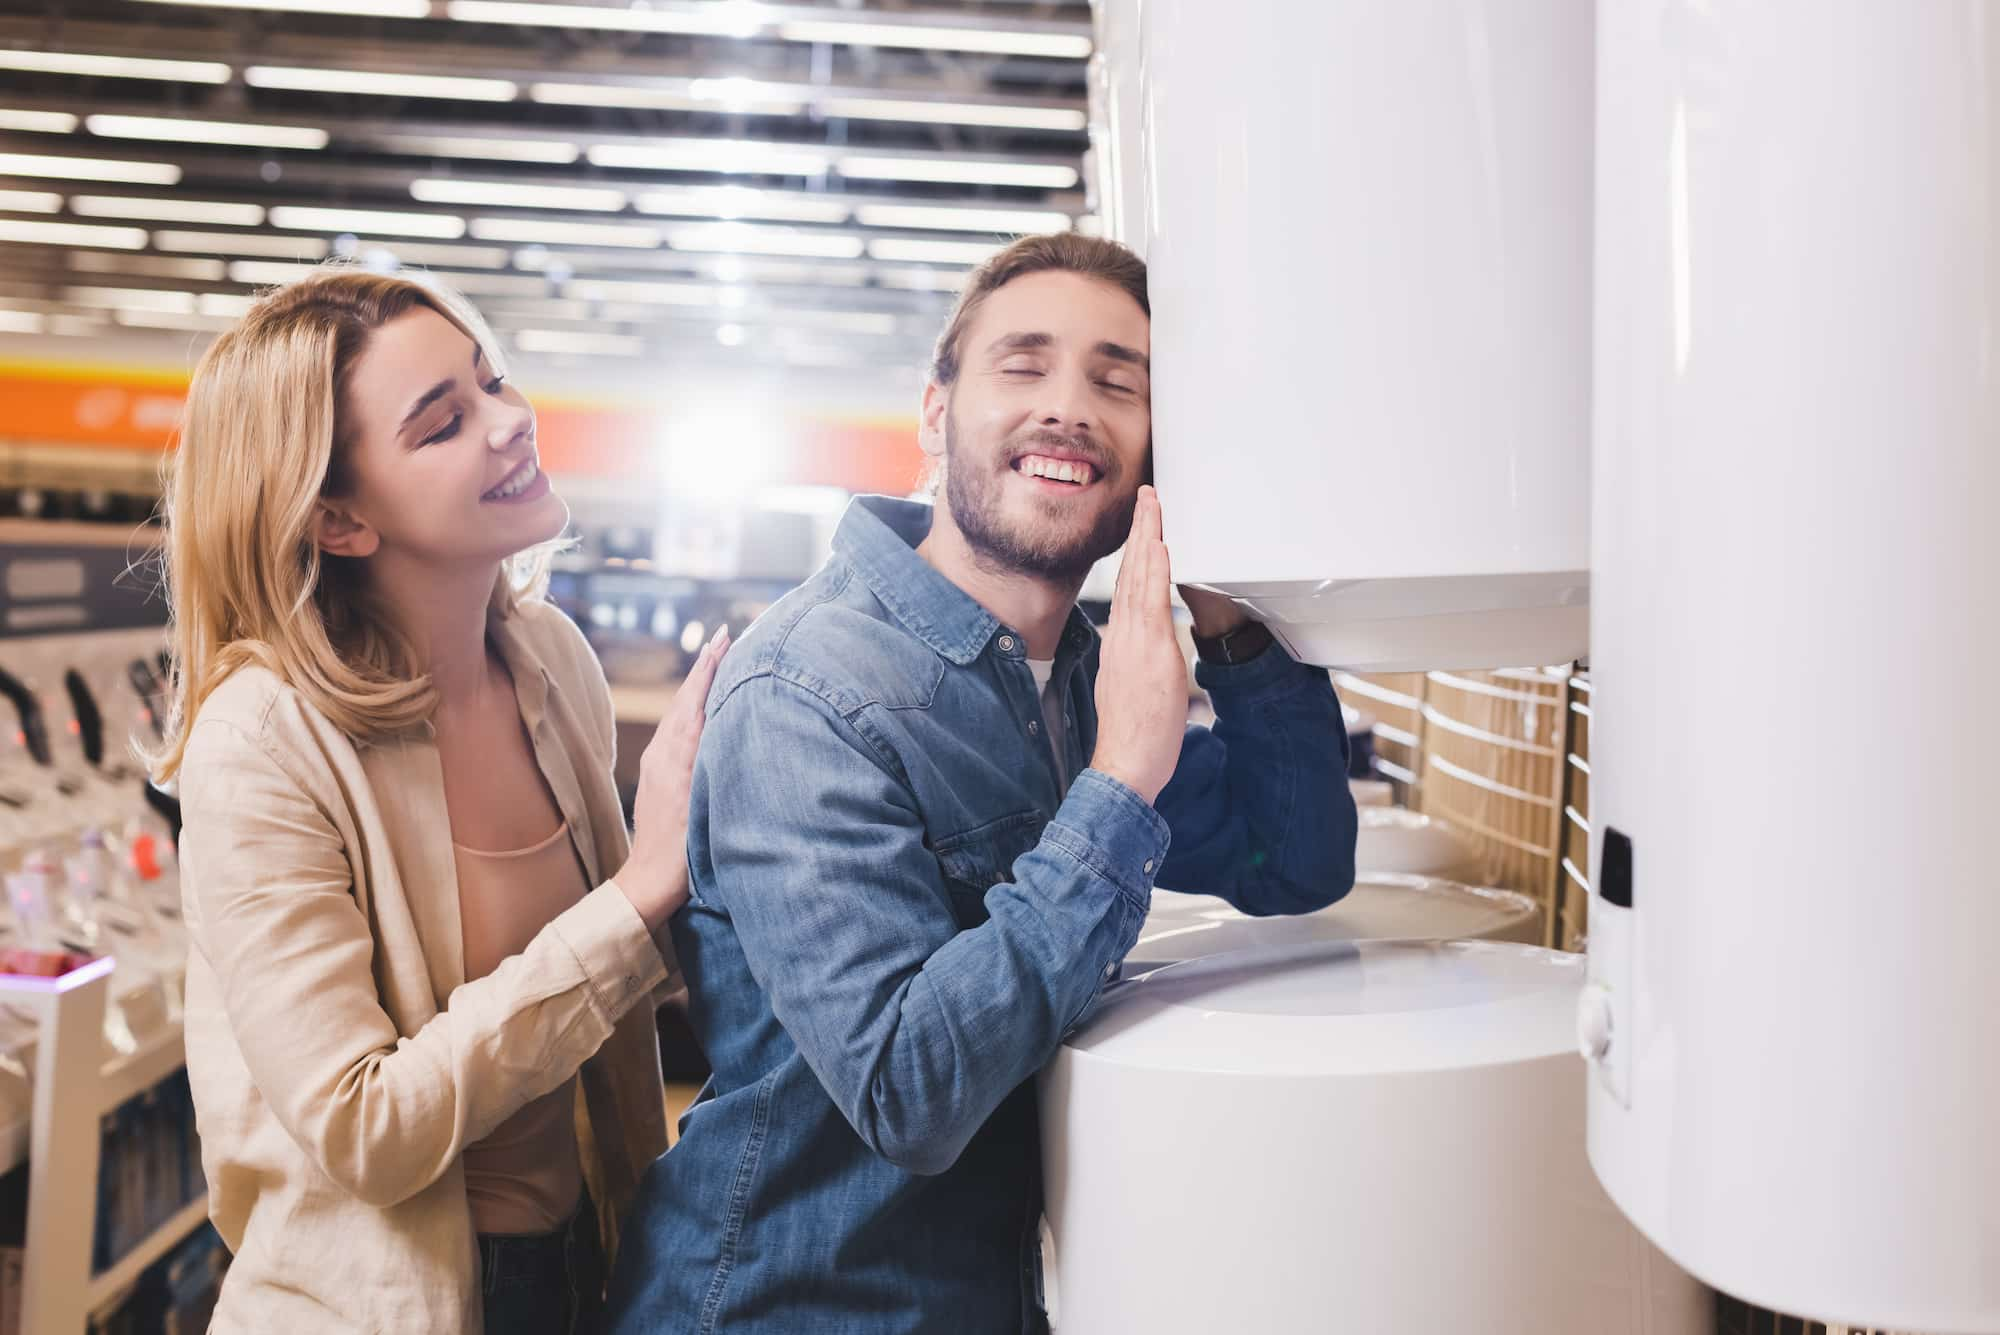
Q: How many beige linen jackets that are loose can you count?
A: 1